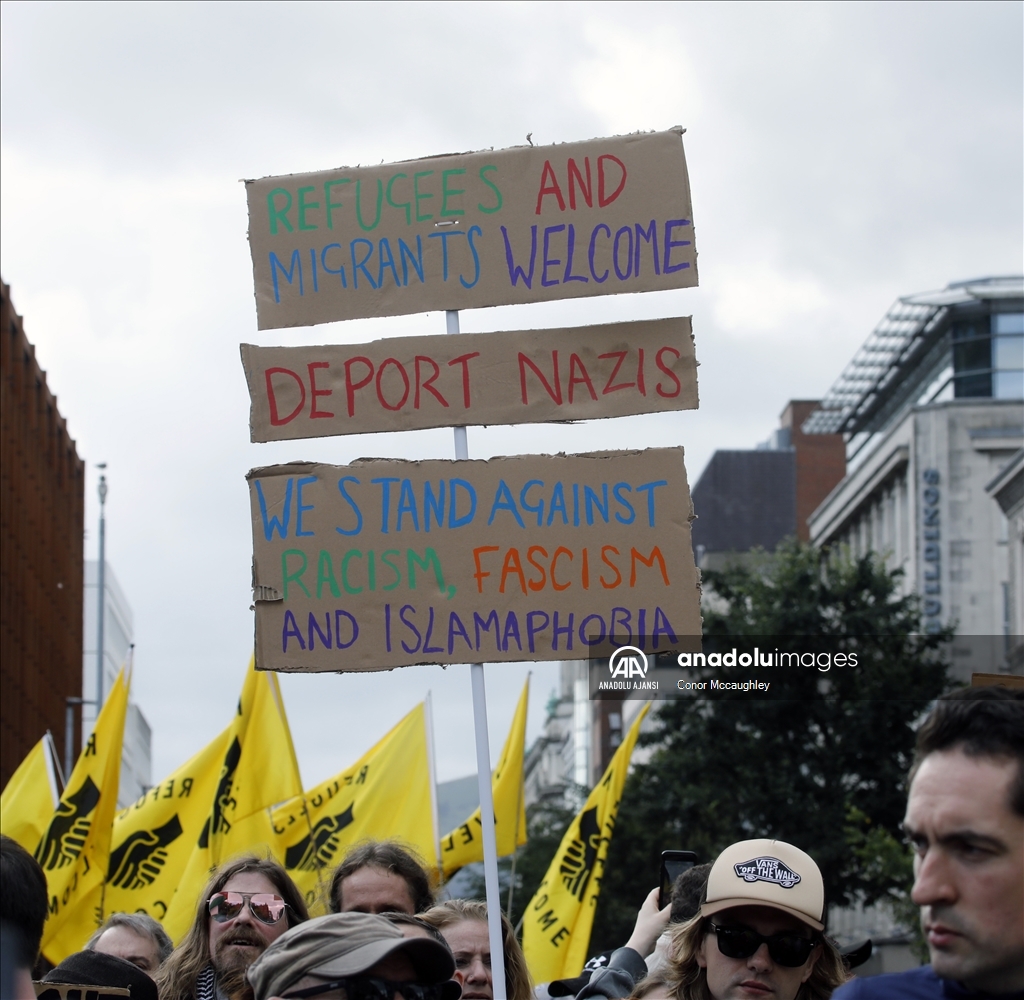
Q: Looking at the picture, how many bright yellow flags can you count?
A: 7